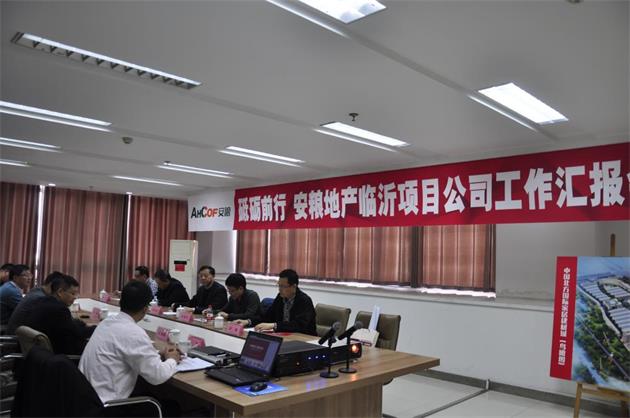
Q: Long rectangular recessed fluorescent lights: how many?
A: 10